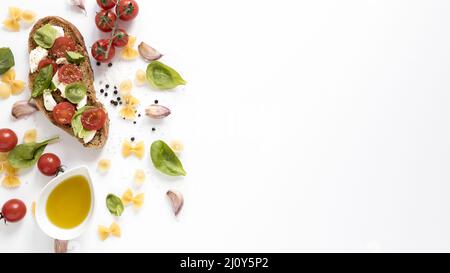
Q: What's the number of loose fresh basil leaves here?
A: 5